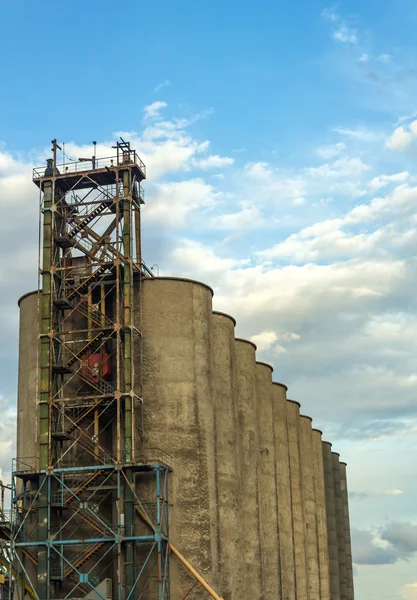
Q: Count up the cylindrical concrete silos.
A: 12